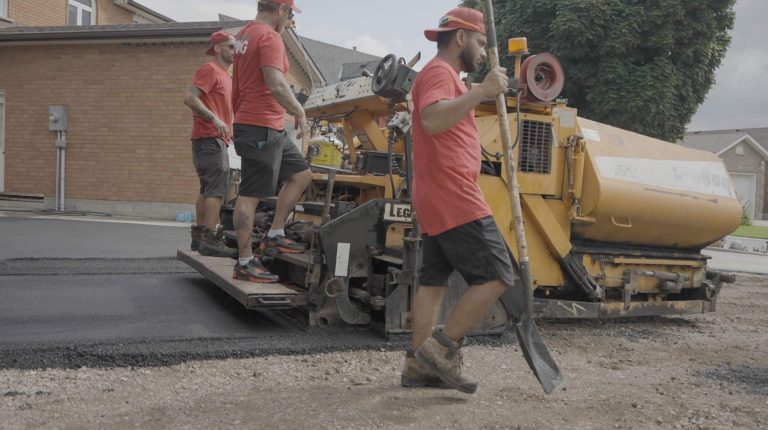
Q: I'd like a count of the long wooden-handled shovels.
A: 1